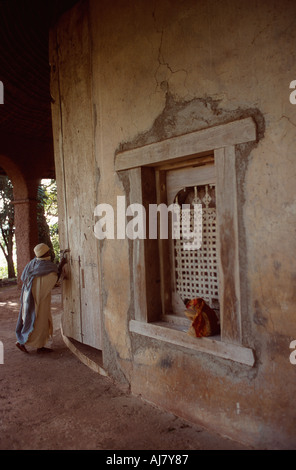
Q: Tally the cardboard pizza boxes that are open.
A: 0